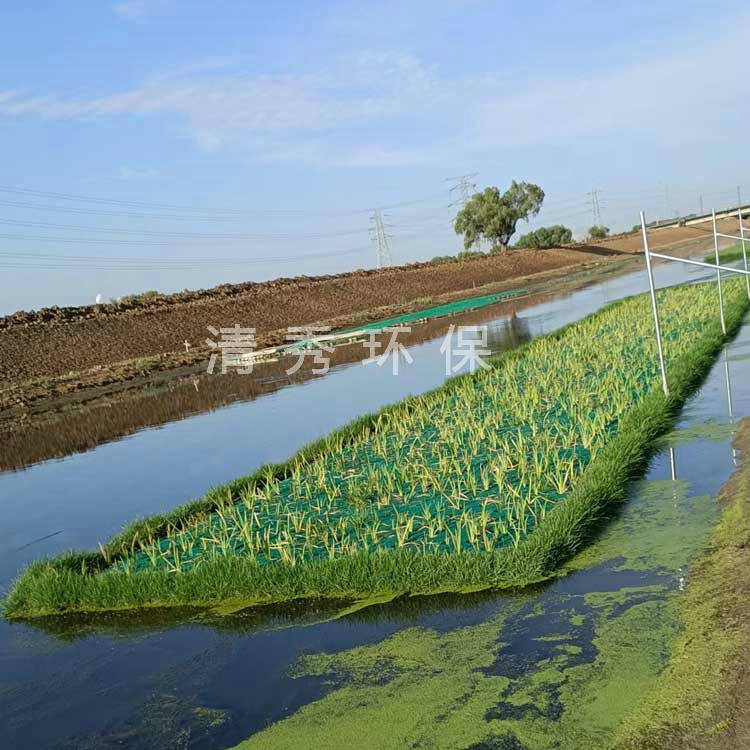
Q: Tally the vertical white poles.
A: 3